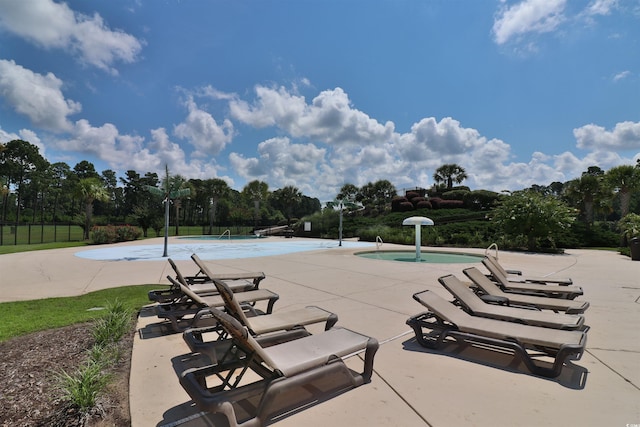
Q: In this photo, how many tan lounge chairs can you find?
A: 10